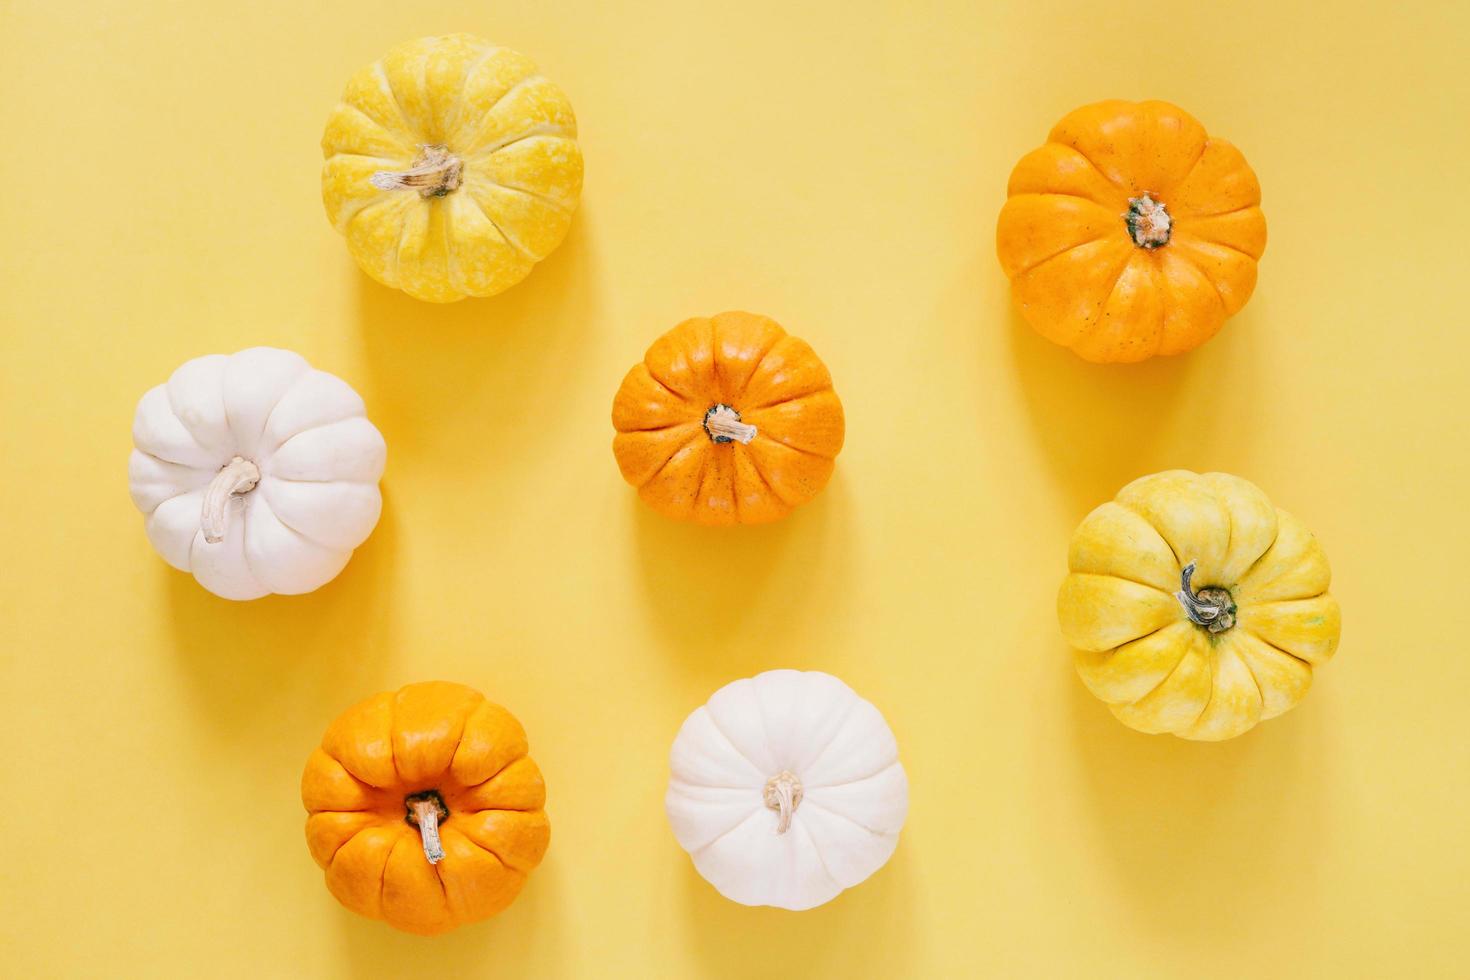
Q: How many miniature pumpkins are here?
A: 7